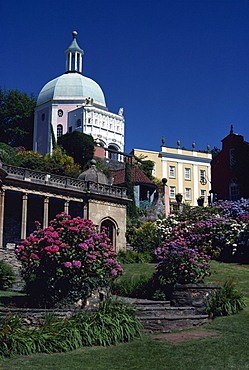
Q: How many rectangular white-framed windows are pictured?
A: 6